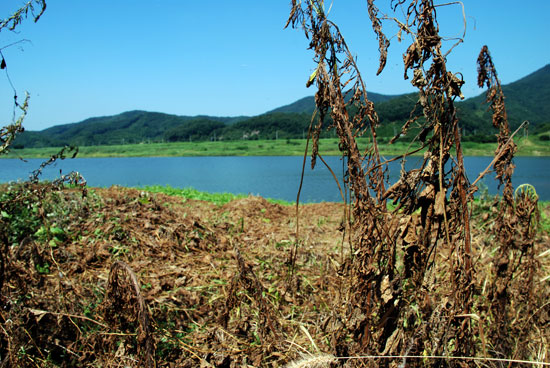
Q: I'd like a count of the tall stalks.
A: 3